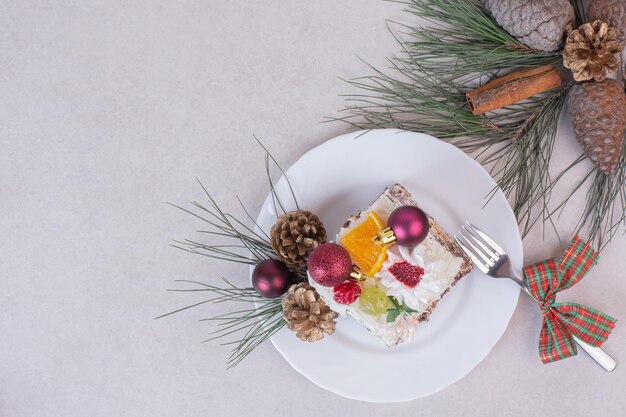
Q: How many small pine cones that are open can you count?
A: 3